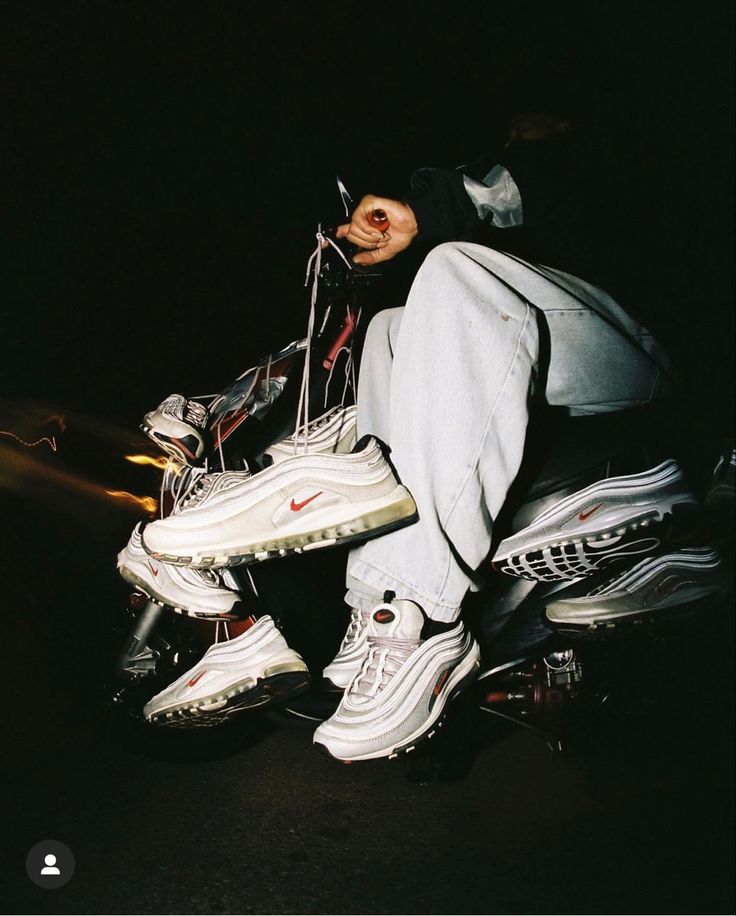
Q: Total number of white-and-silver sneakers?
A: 10